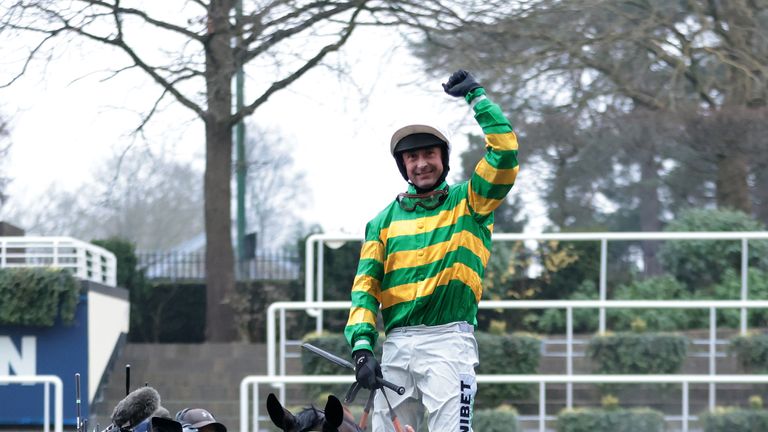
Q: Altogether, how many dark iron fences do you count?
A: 1